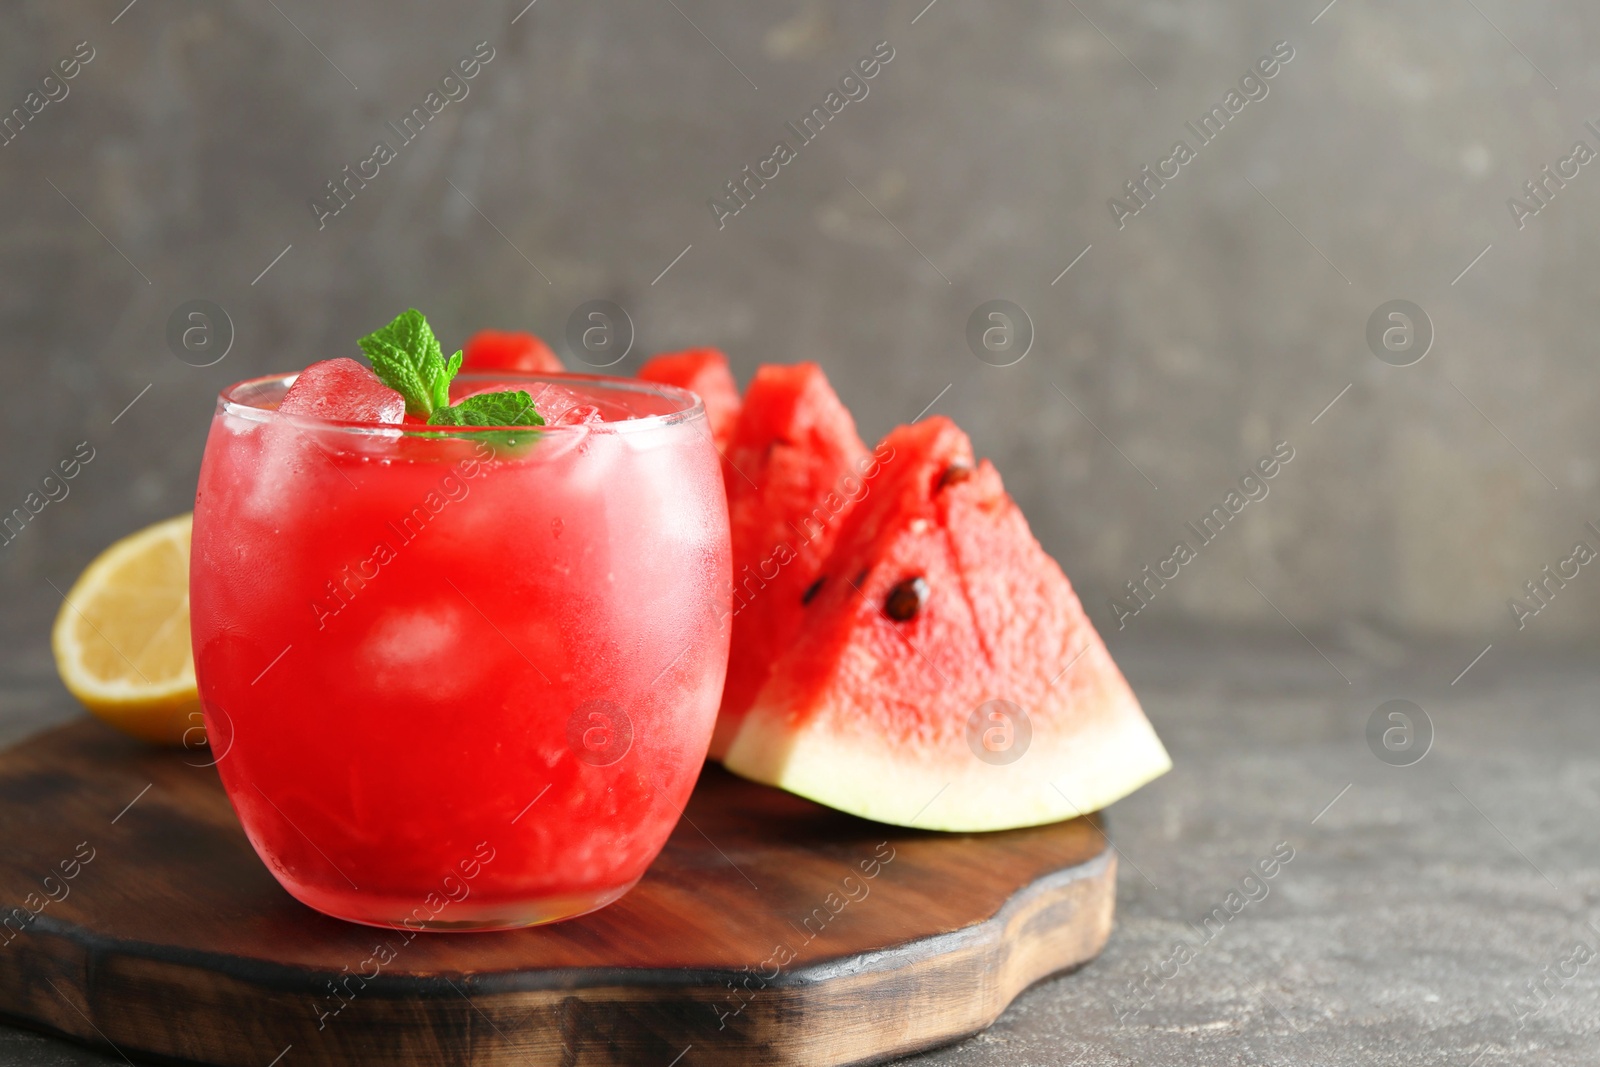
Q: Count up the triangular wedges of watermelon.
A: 4